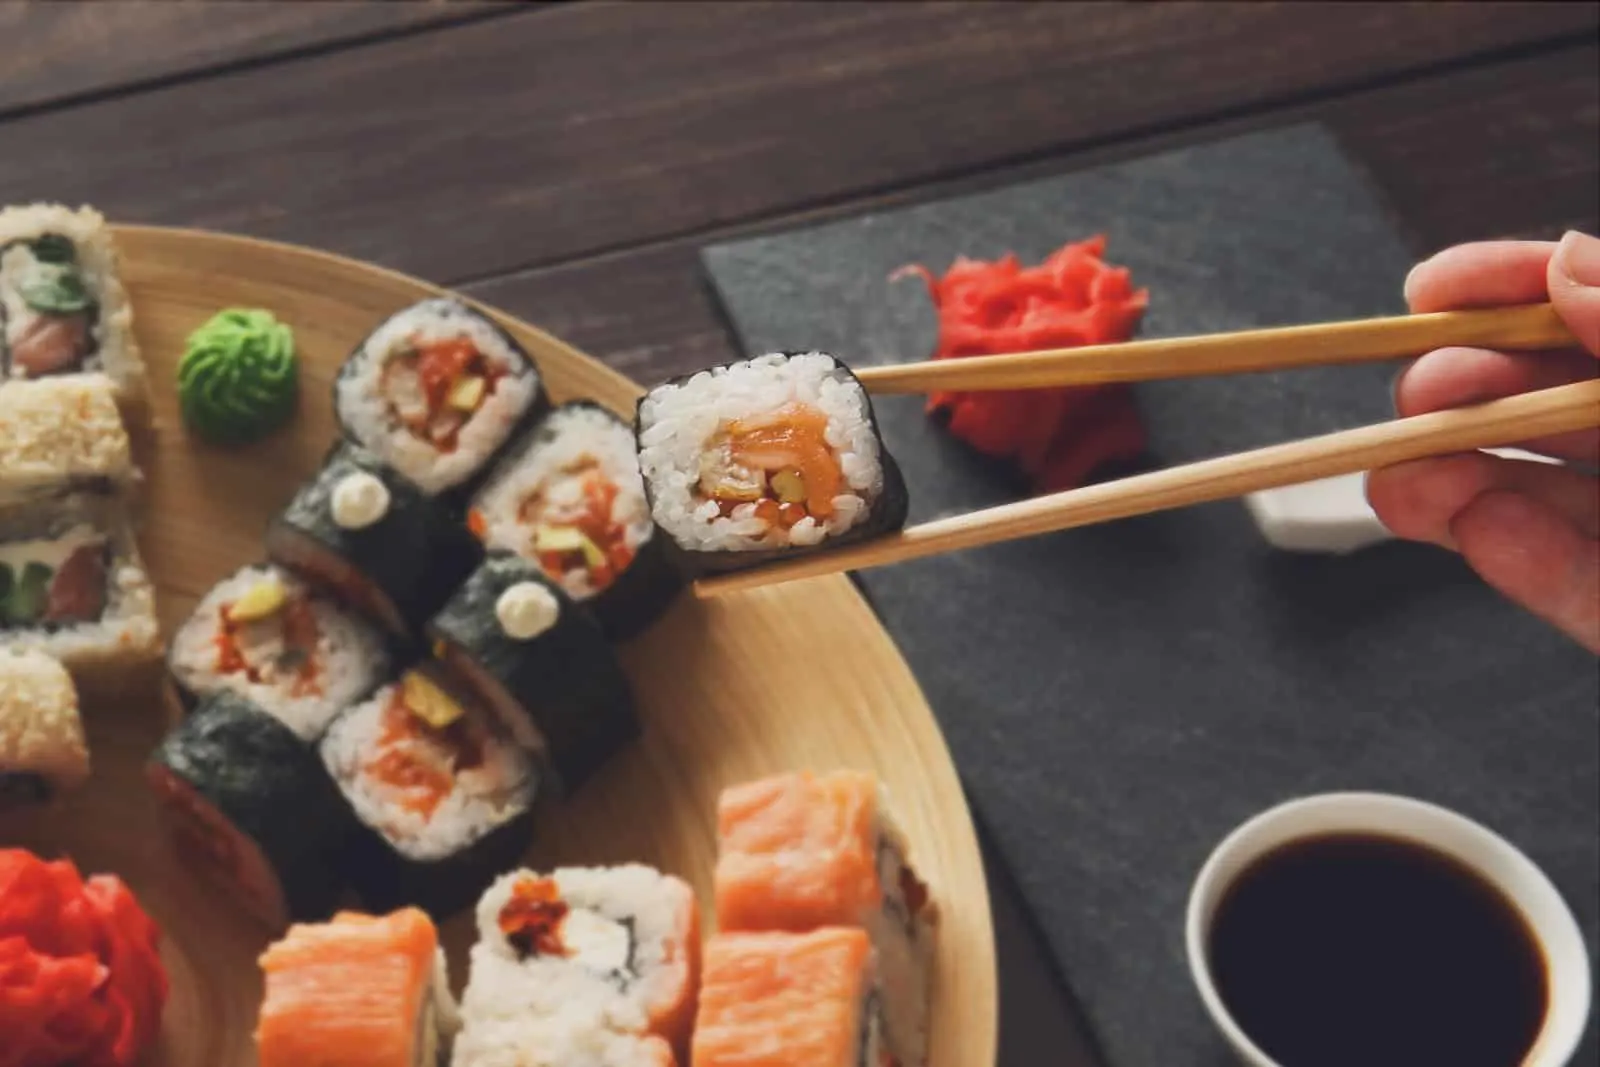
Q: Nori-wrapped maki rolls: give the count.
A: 8